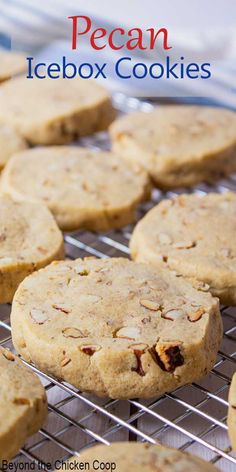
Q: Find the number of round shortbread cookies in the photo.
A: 11